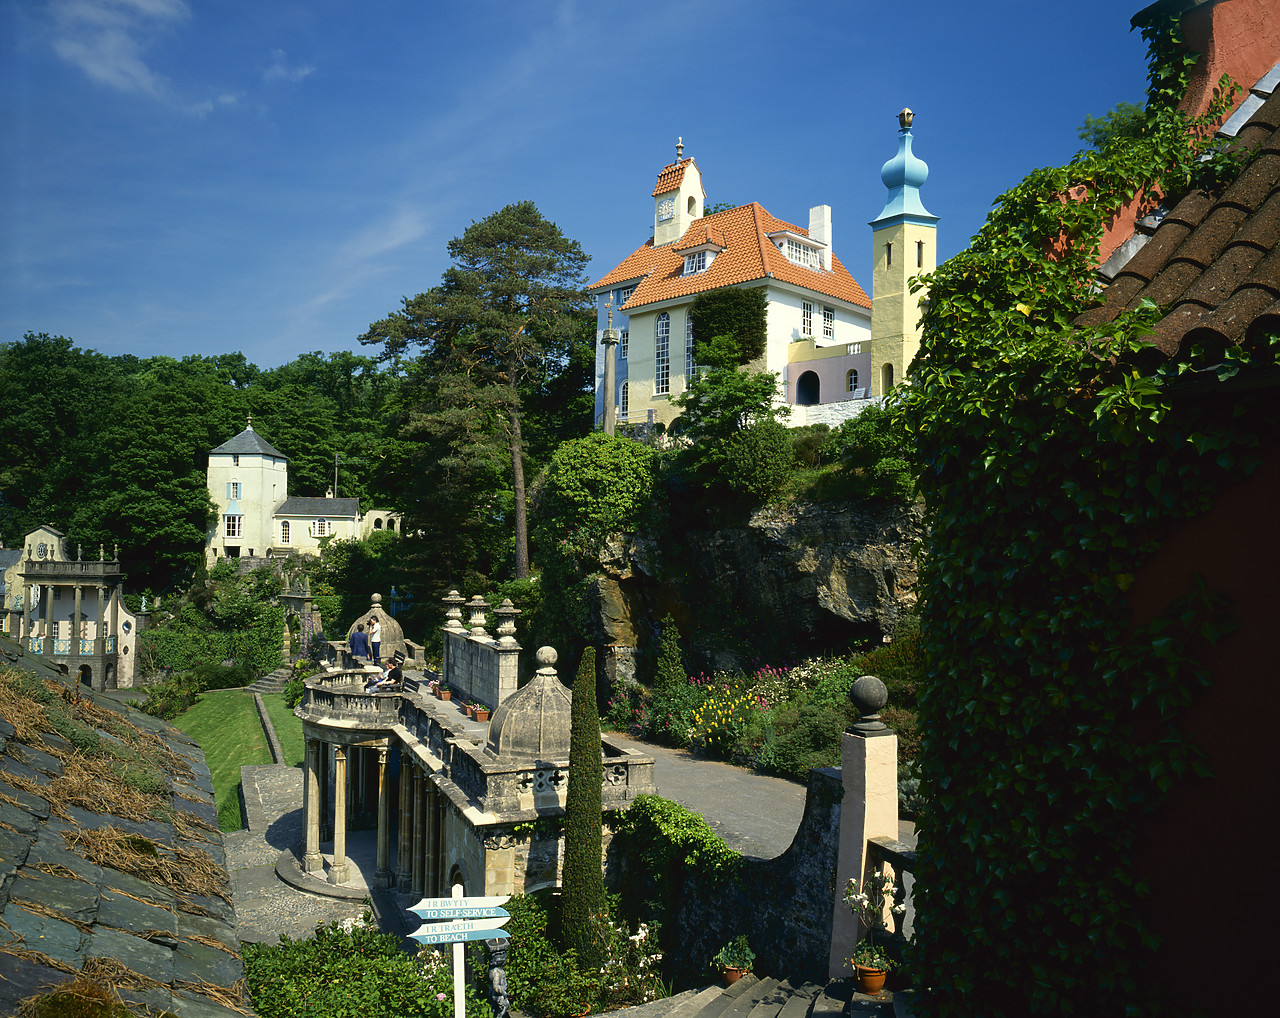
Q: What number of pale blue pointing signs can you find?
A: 2